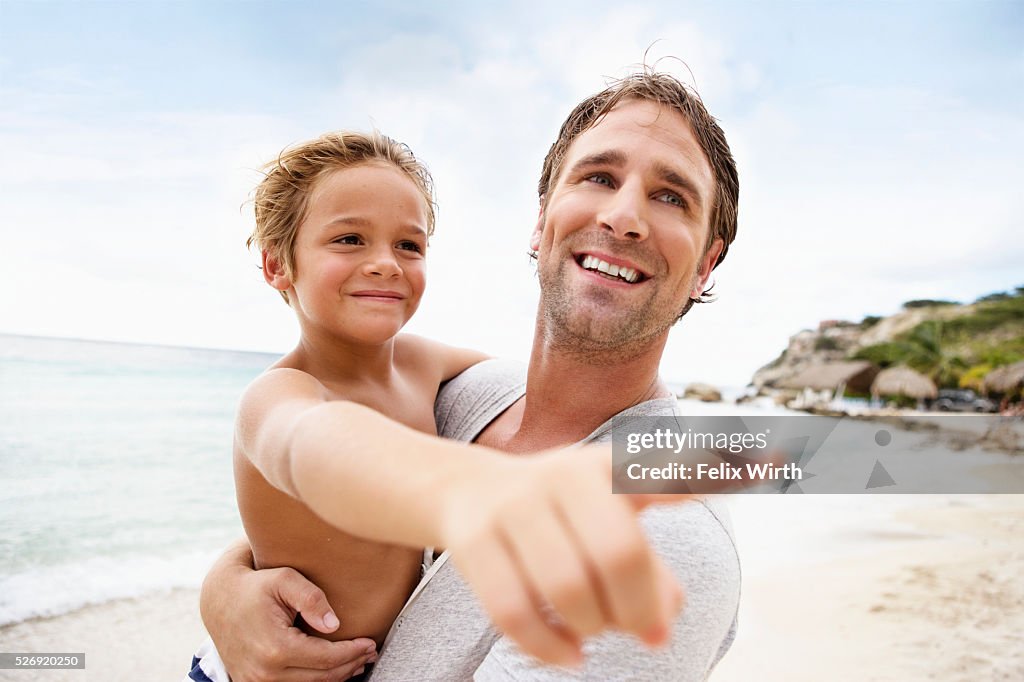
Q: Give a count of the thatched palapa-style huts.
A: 3